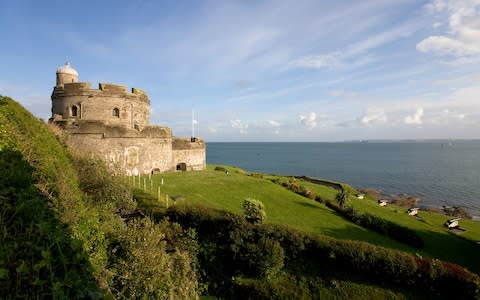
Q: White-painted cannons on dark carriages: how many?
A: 4